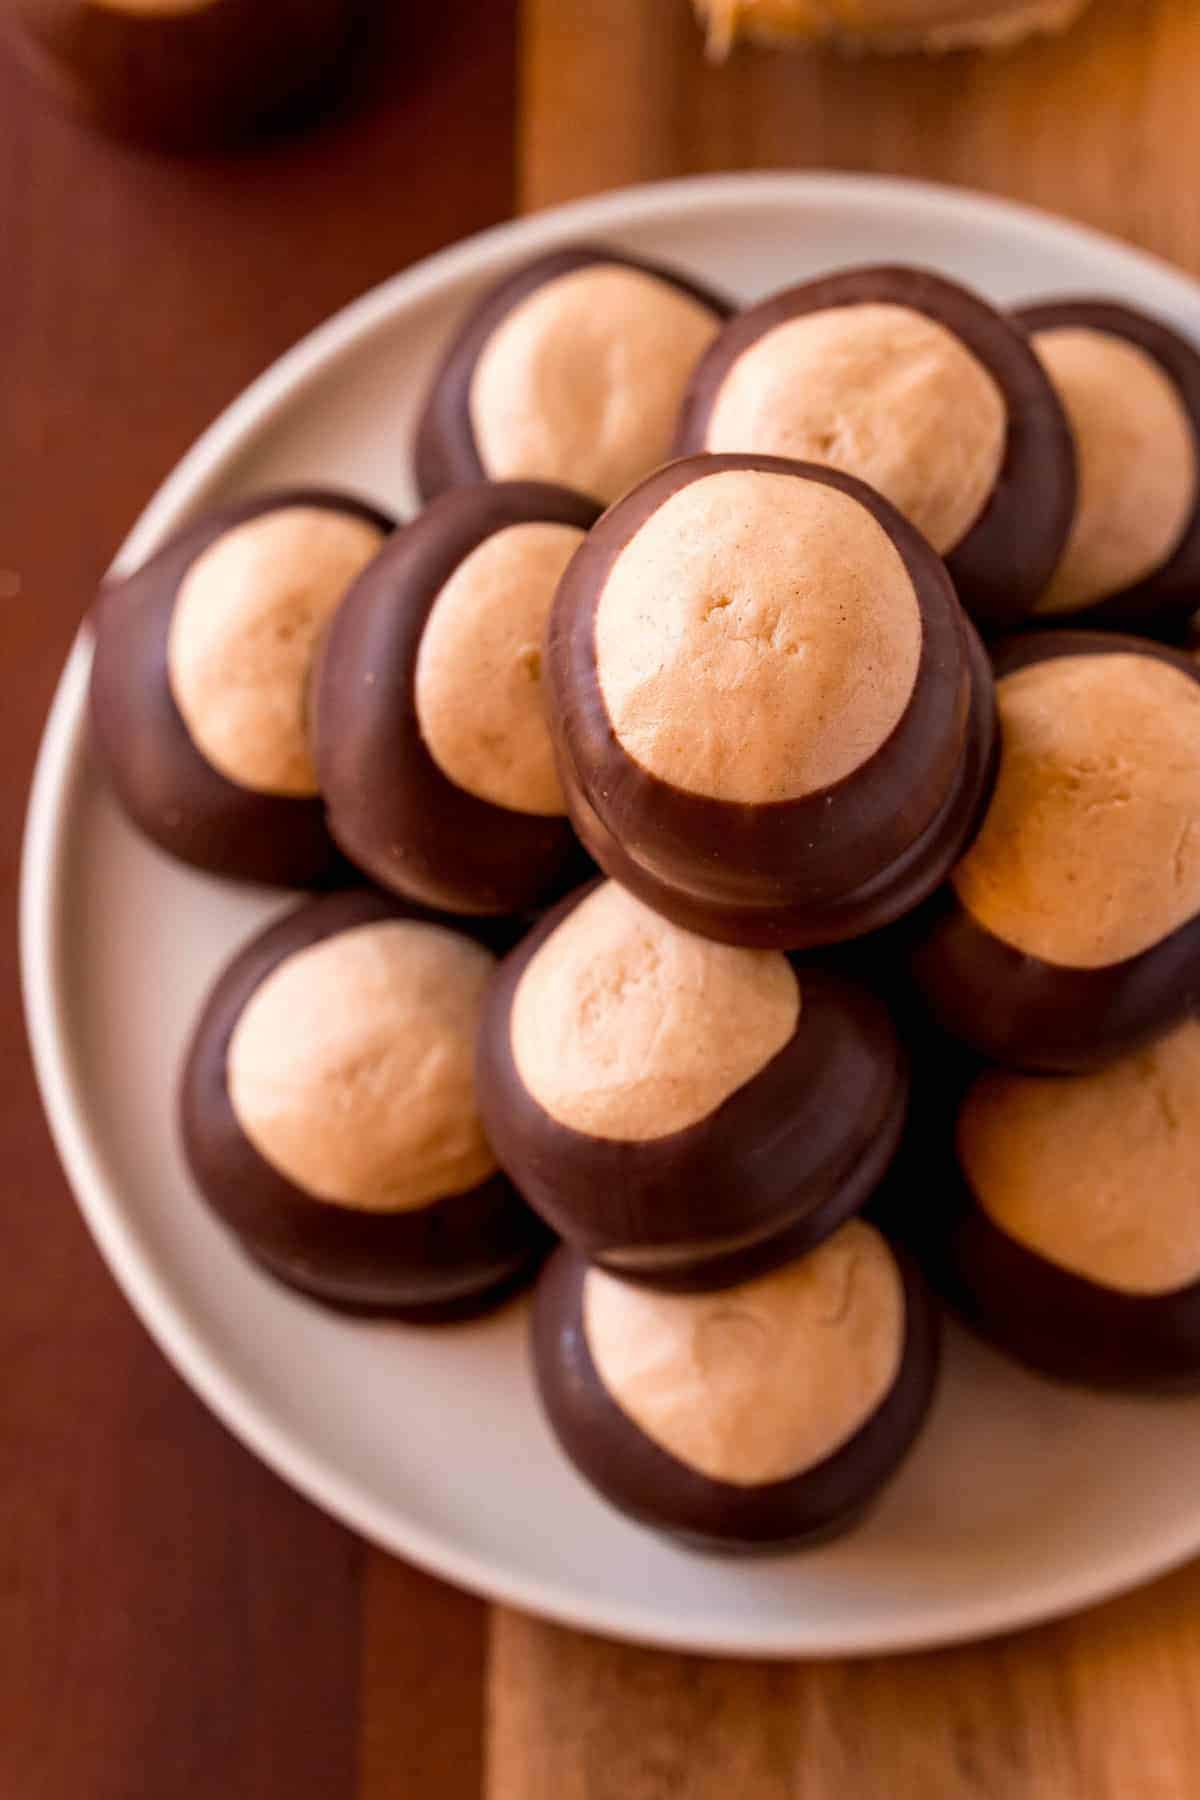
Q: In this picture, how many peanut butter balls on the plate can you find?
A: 11